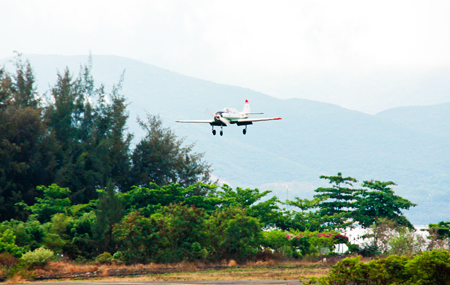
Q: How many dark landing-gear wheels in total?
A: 3